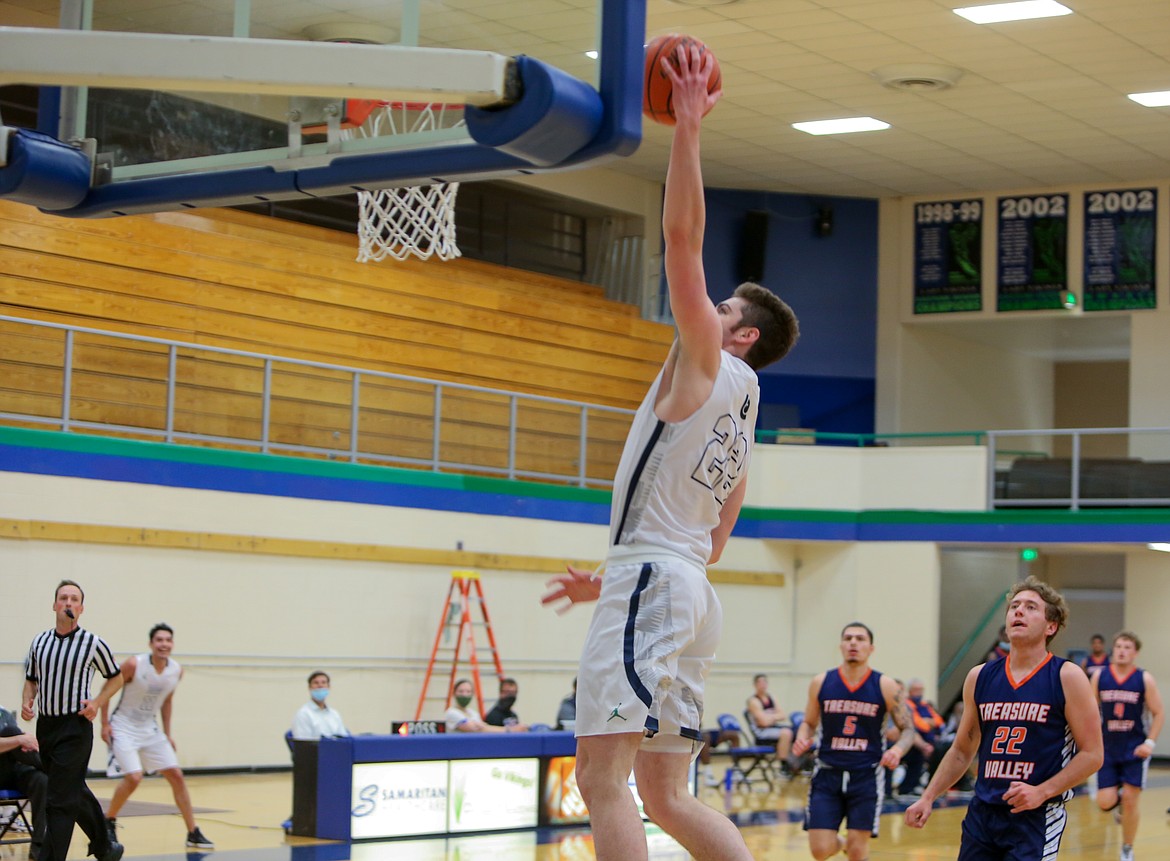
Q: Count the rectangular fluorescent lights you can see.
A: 3